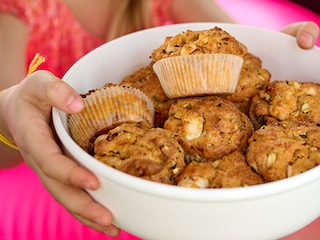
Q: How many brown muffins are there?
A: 9